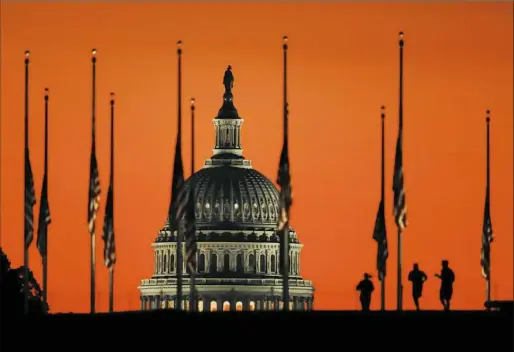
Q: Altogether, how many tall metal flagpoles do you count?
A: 10